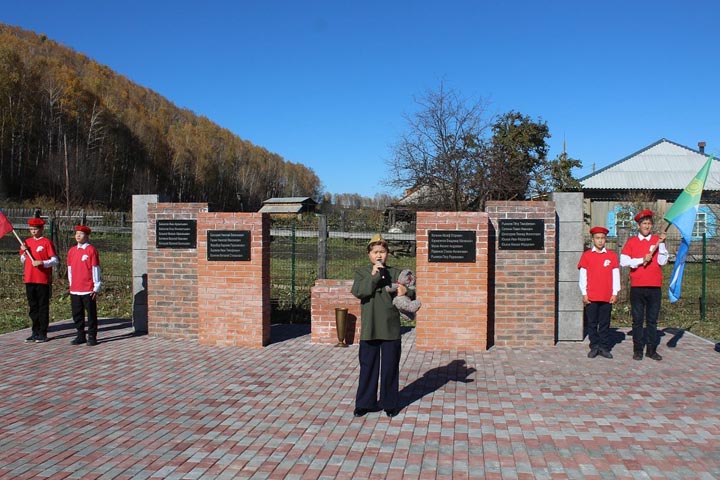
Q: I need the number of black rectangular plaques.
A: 4